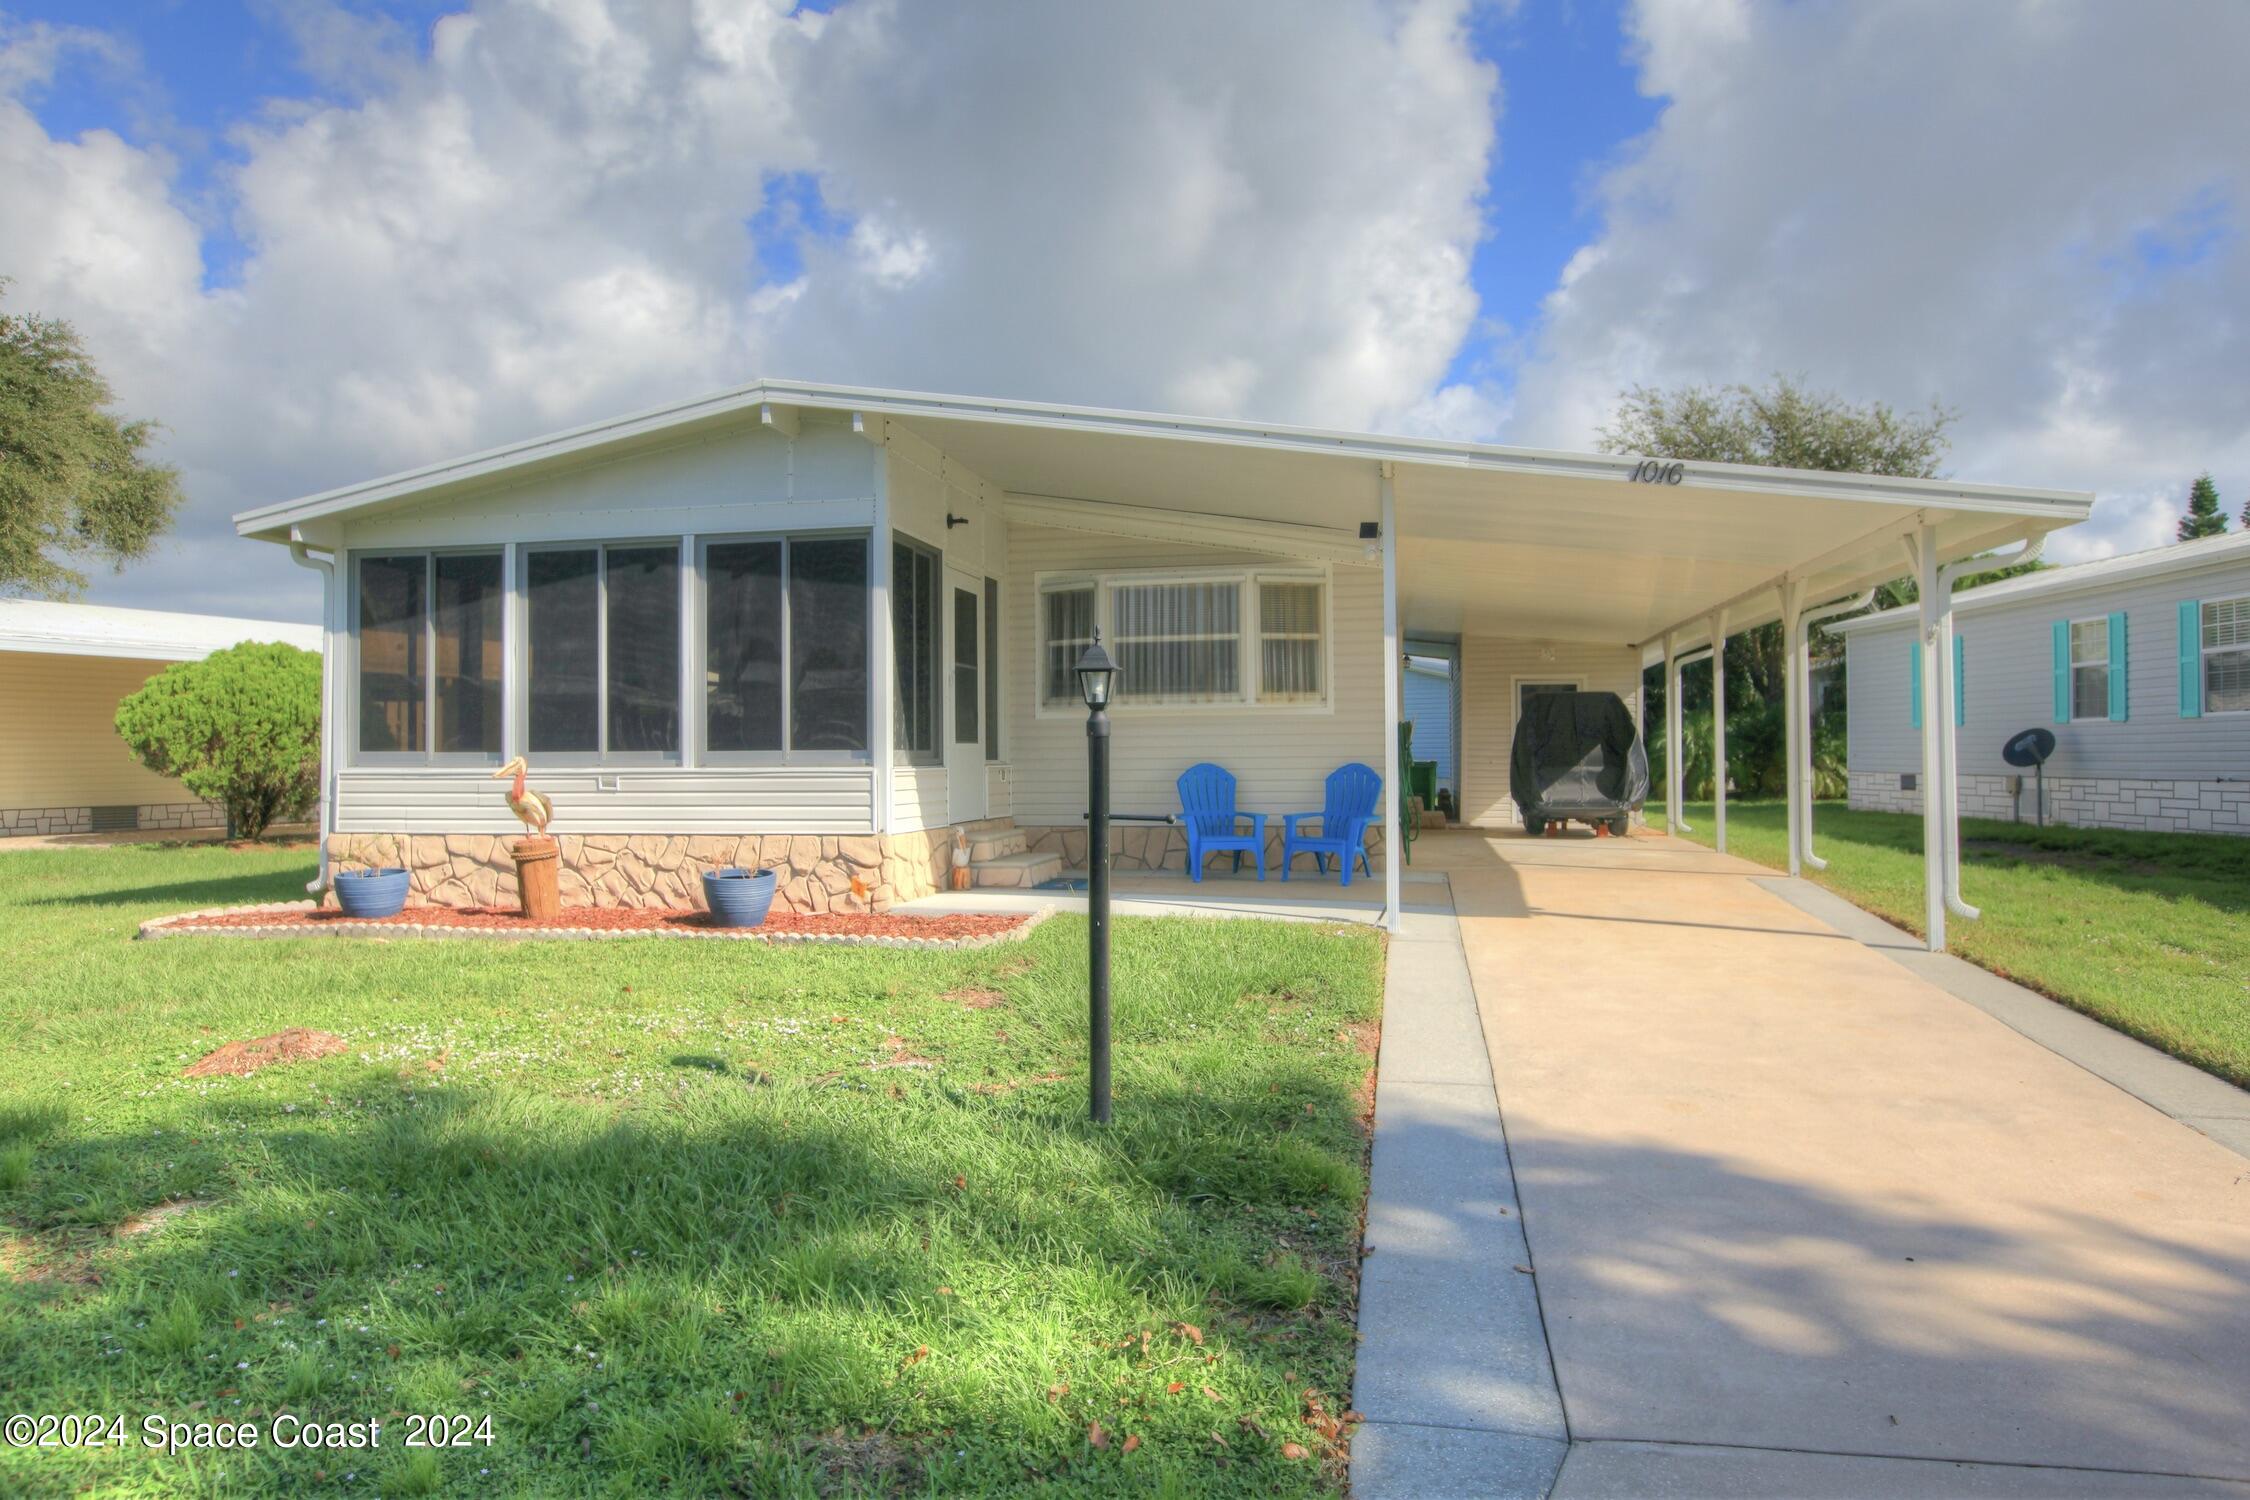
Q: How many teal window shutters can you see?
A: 5